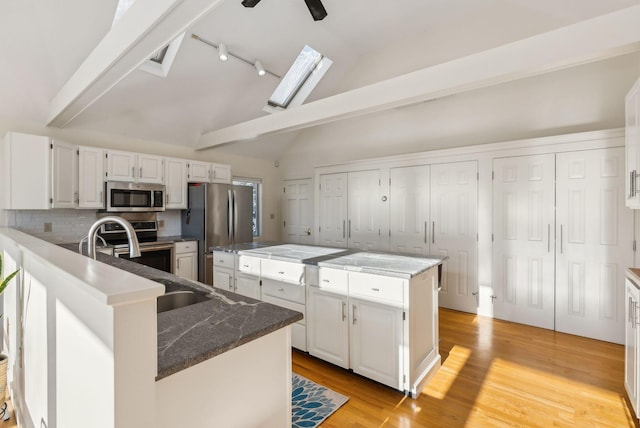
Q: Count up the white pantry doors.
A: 6